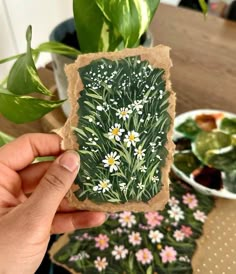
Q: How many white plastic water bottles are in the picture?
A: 0